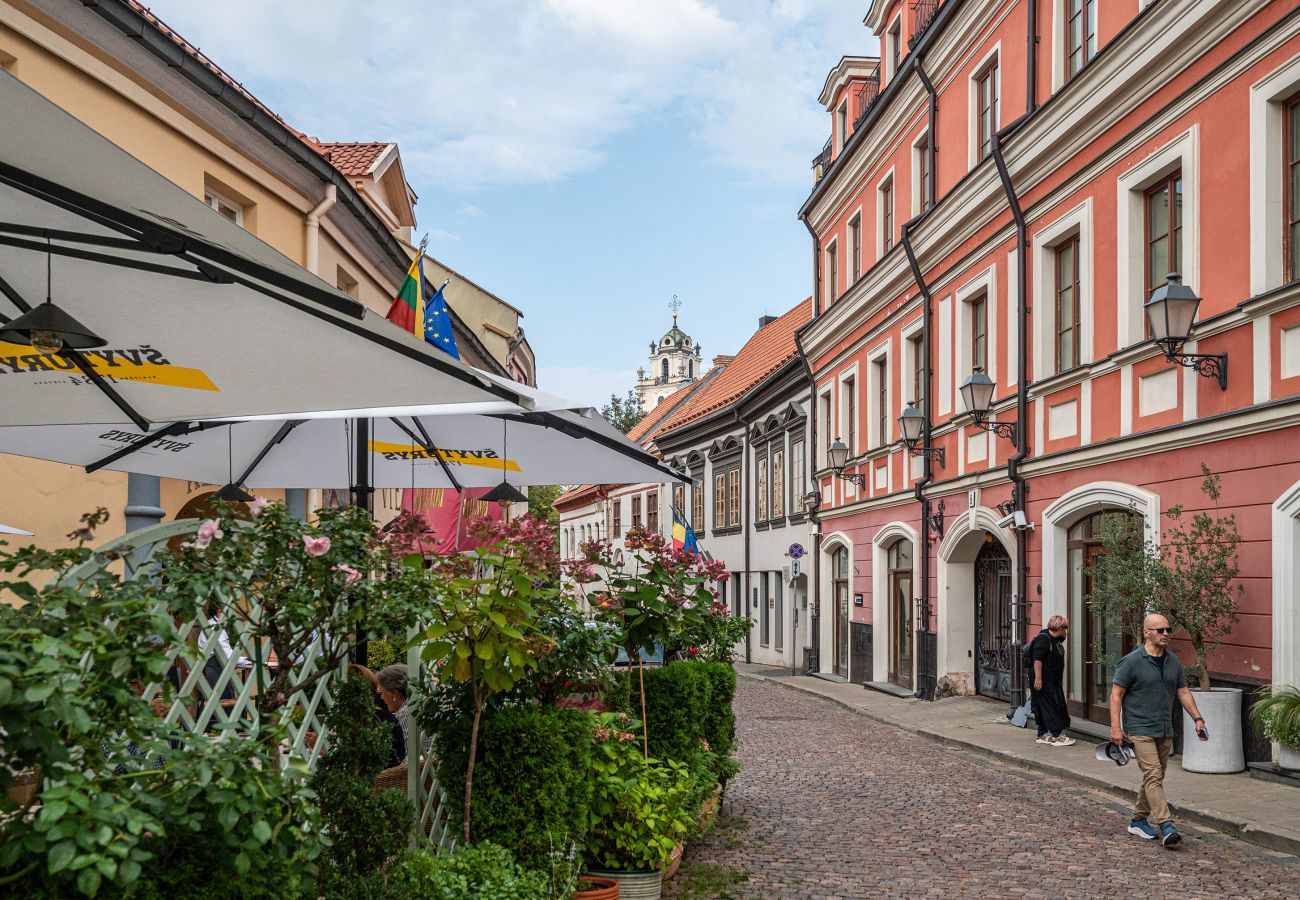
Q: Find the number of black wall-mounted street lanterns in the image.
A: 4